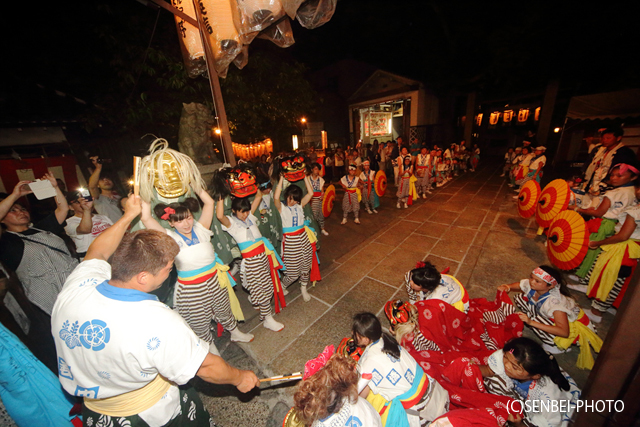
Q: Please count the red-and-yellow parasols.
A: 5